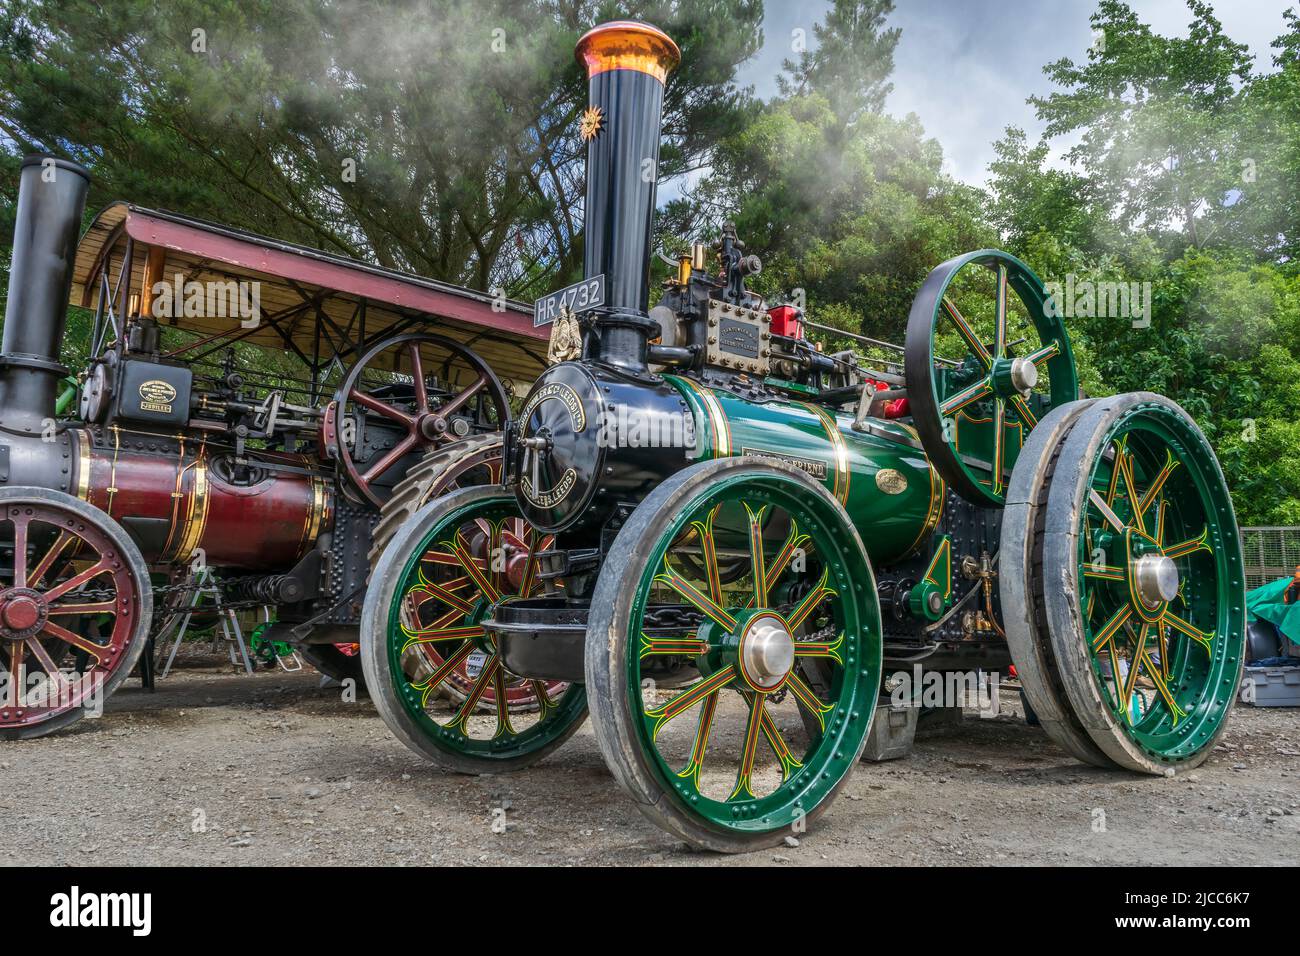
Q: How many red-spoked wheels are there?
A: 3